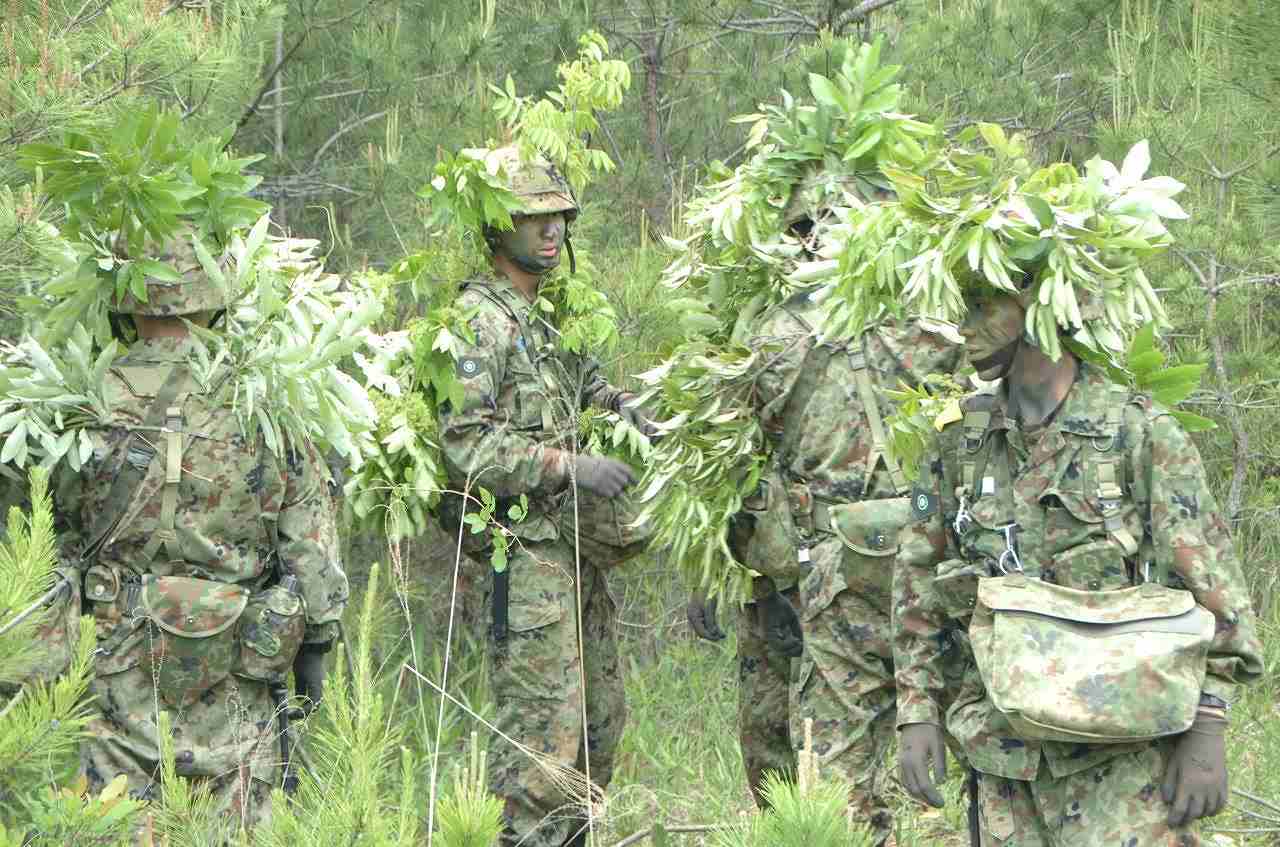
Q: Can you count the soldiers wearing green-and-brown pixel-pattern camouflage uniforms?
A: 4